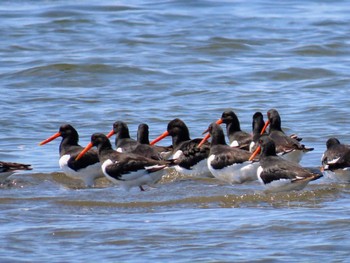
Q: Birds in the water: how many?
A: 12